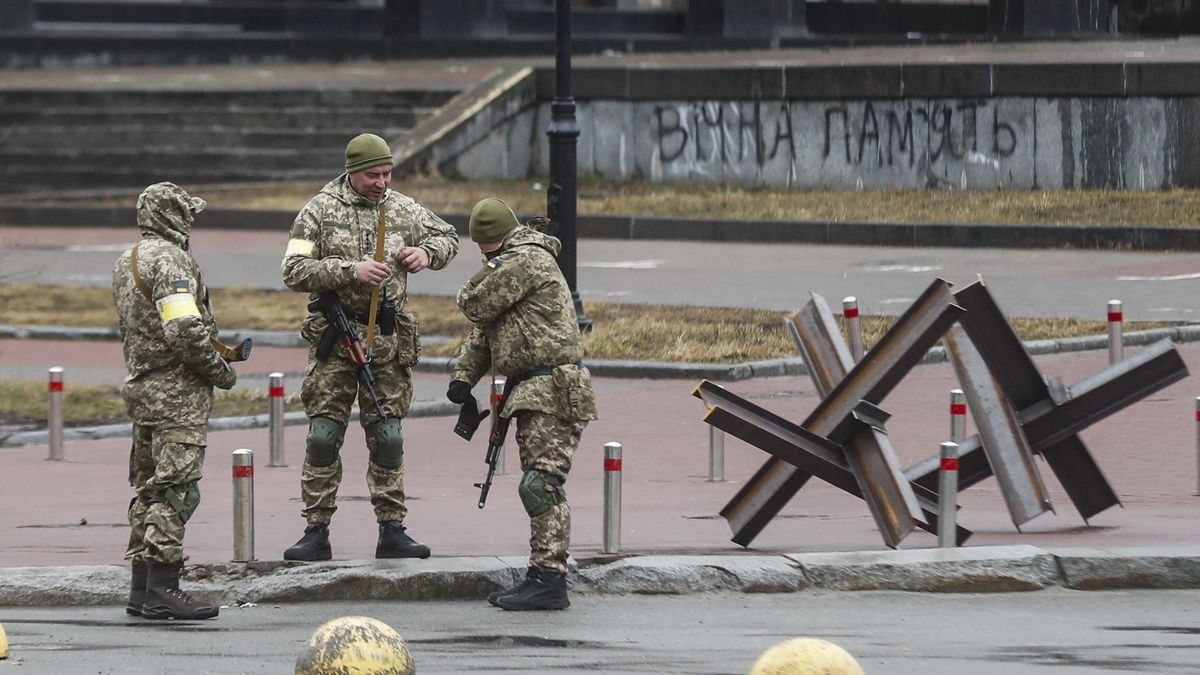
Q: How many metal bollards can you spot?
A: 11